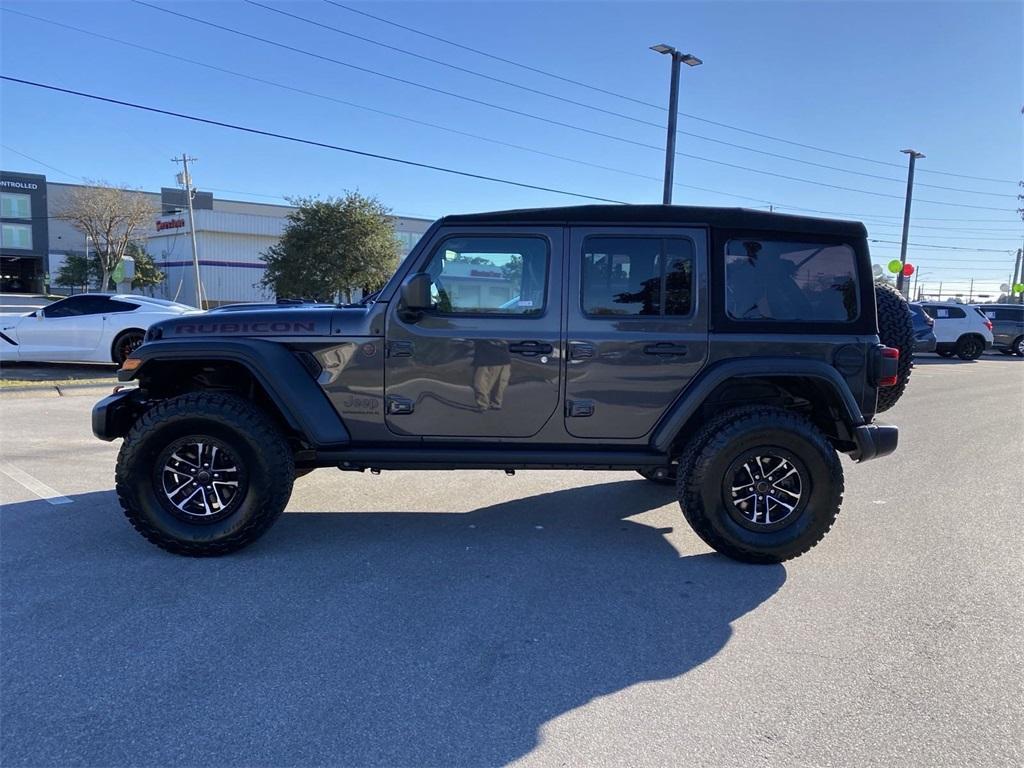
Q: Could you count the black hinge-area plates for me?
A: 4